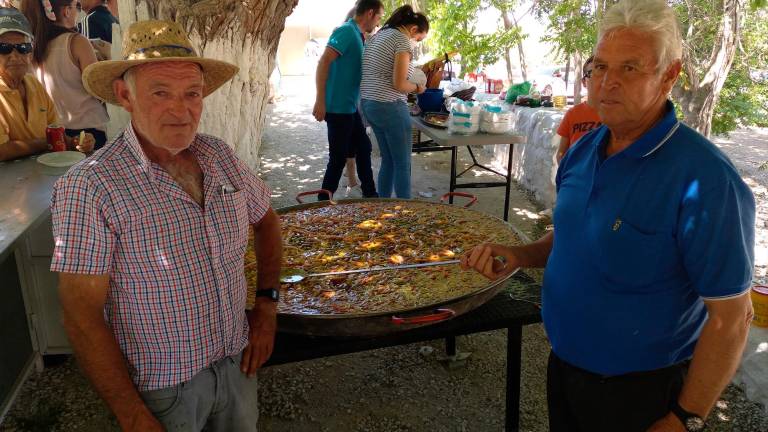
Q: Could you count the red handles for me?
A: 3